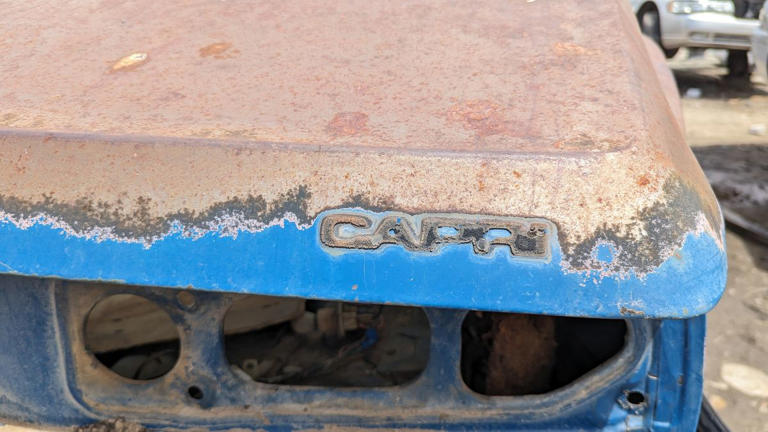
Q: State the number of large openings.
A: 3